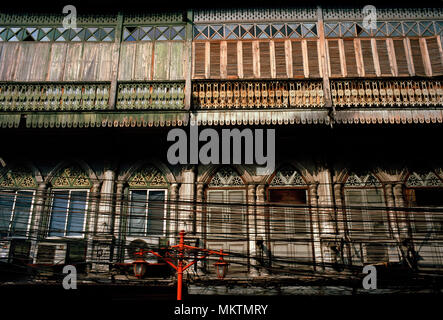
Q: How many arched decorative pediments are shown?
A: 7